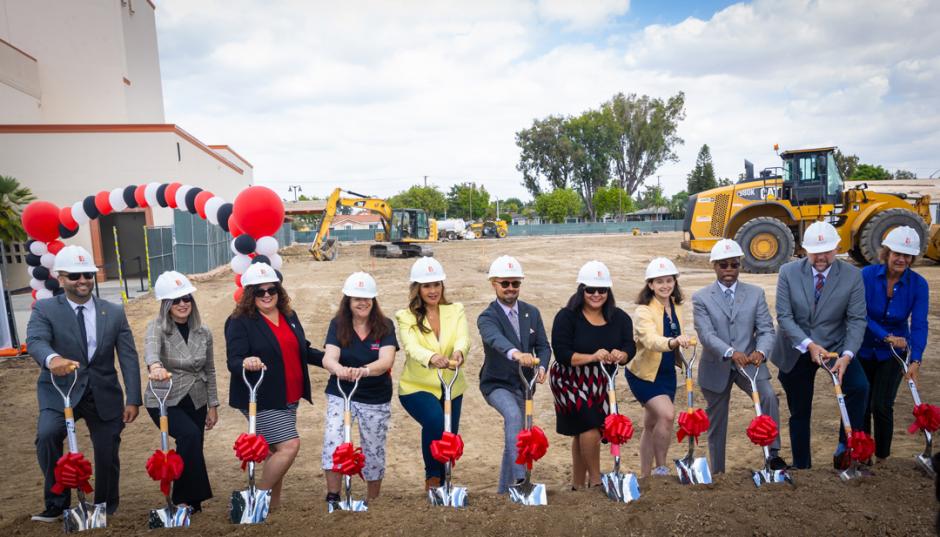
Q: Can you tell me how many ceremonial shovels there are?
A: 11